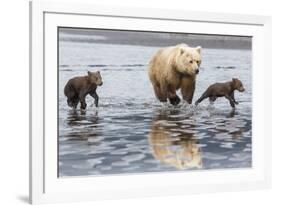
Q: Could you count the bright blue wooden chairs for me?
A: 0